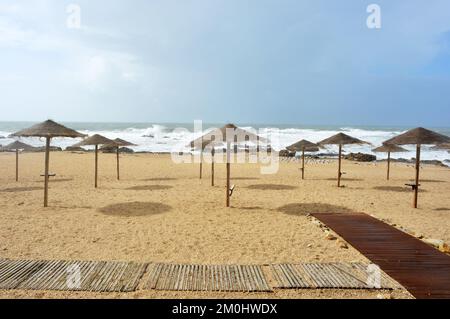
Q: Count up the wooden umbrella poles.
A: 11